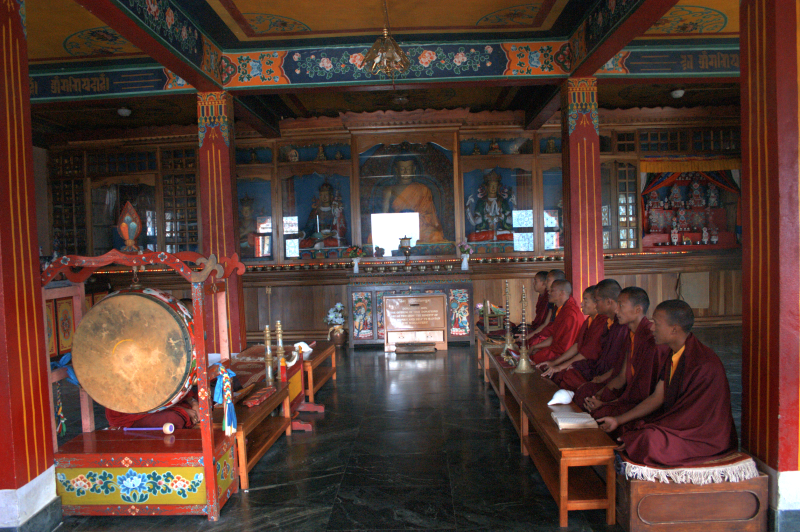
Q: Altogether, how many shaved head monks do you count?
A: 7